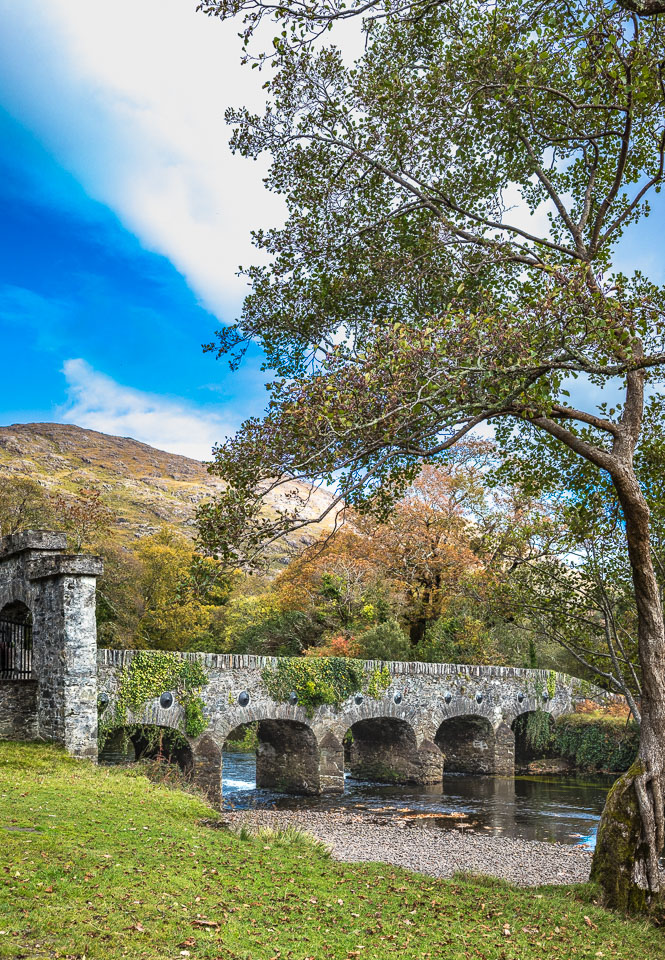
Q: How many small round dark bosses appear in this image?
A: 10